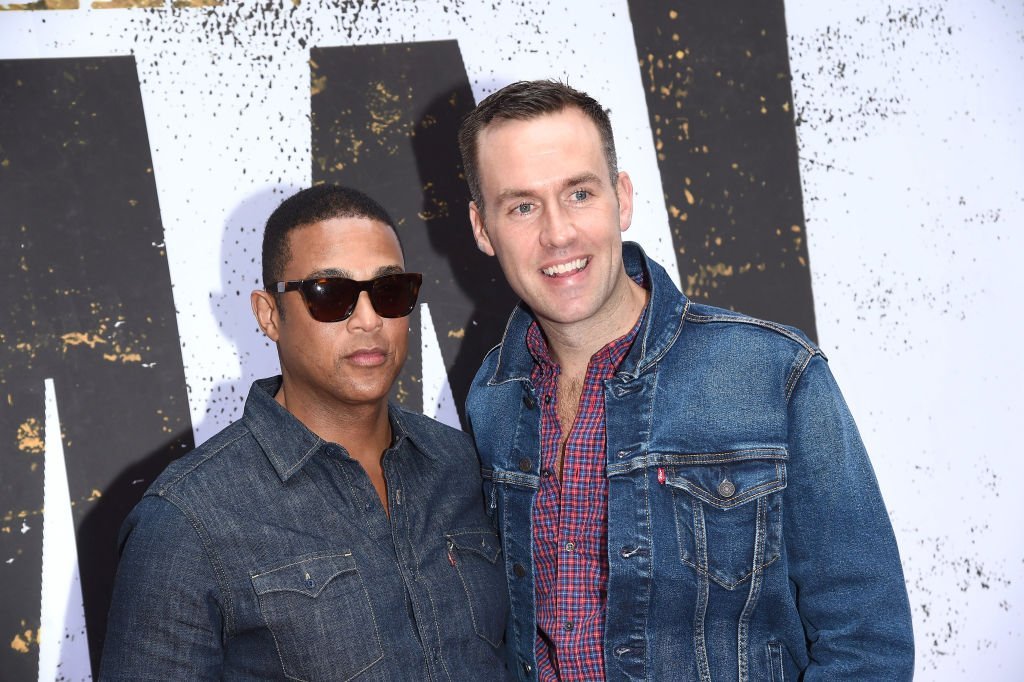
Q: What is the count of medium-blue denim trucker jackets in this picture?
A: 1